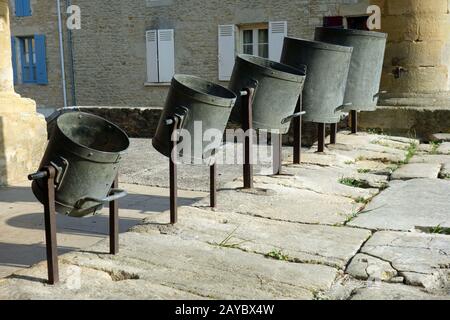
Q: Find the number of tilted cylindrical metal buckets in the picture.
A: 5